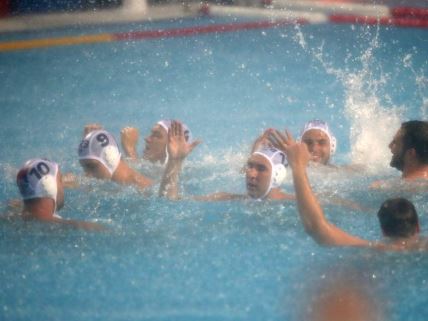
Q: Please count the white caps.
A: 5